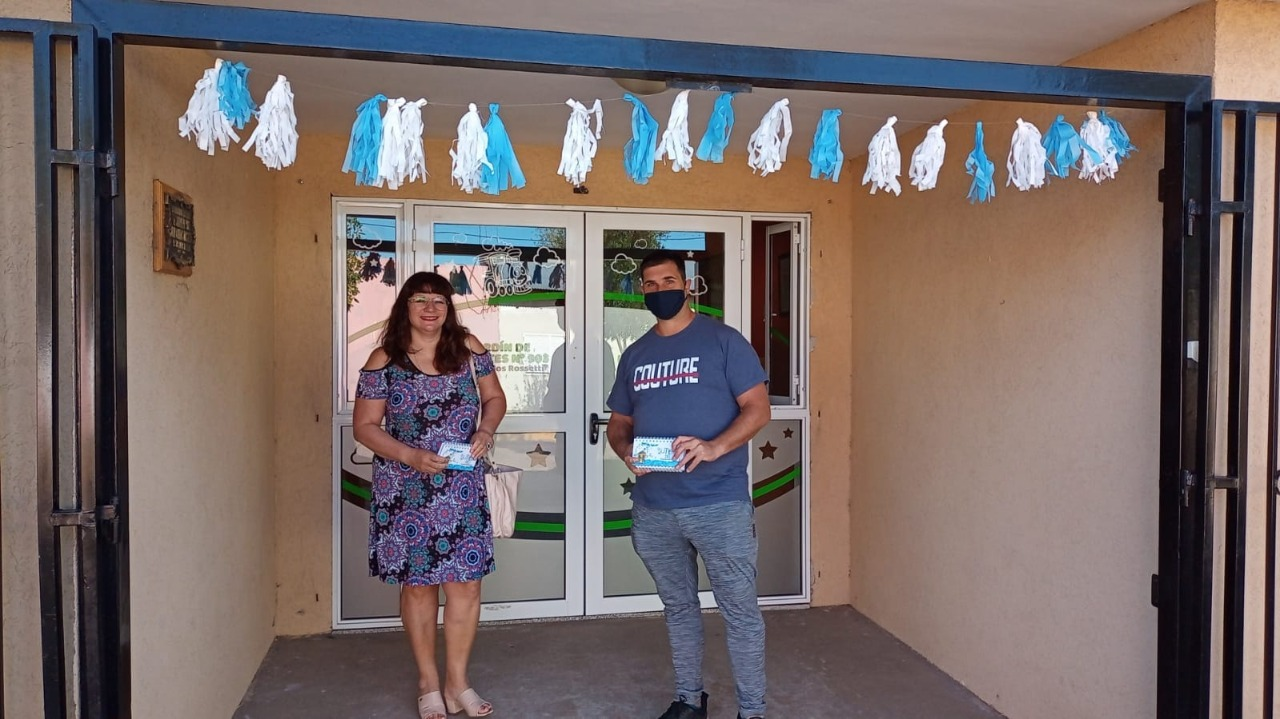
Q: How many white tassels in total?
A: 12